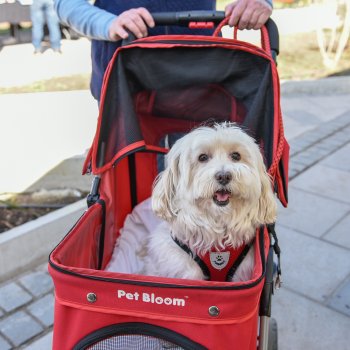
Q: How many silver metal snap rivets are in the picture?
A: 2